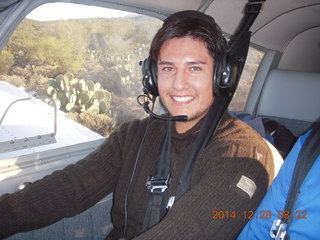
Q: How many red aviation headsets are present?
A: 0